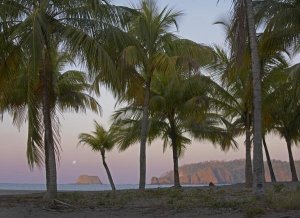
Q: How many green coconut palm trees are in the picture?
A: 8